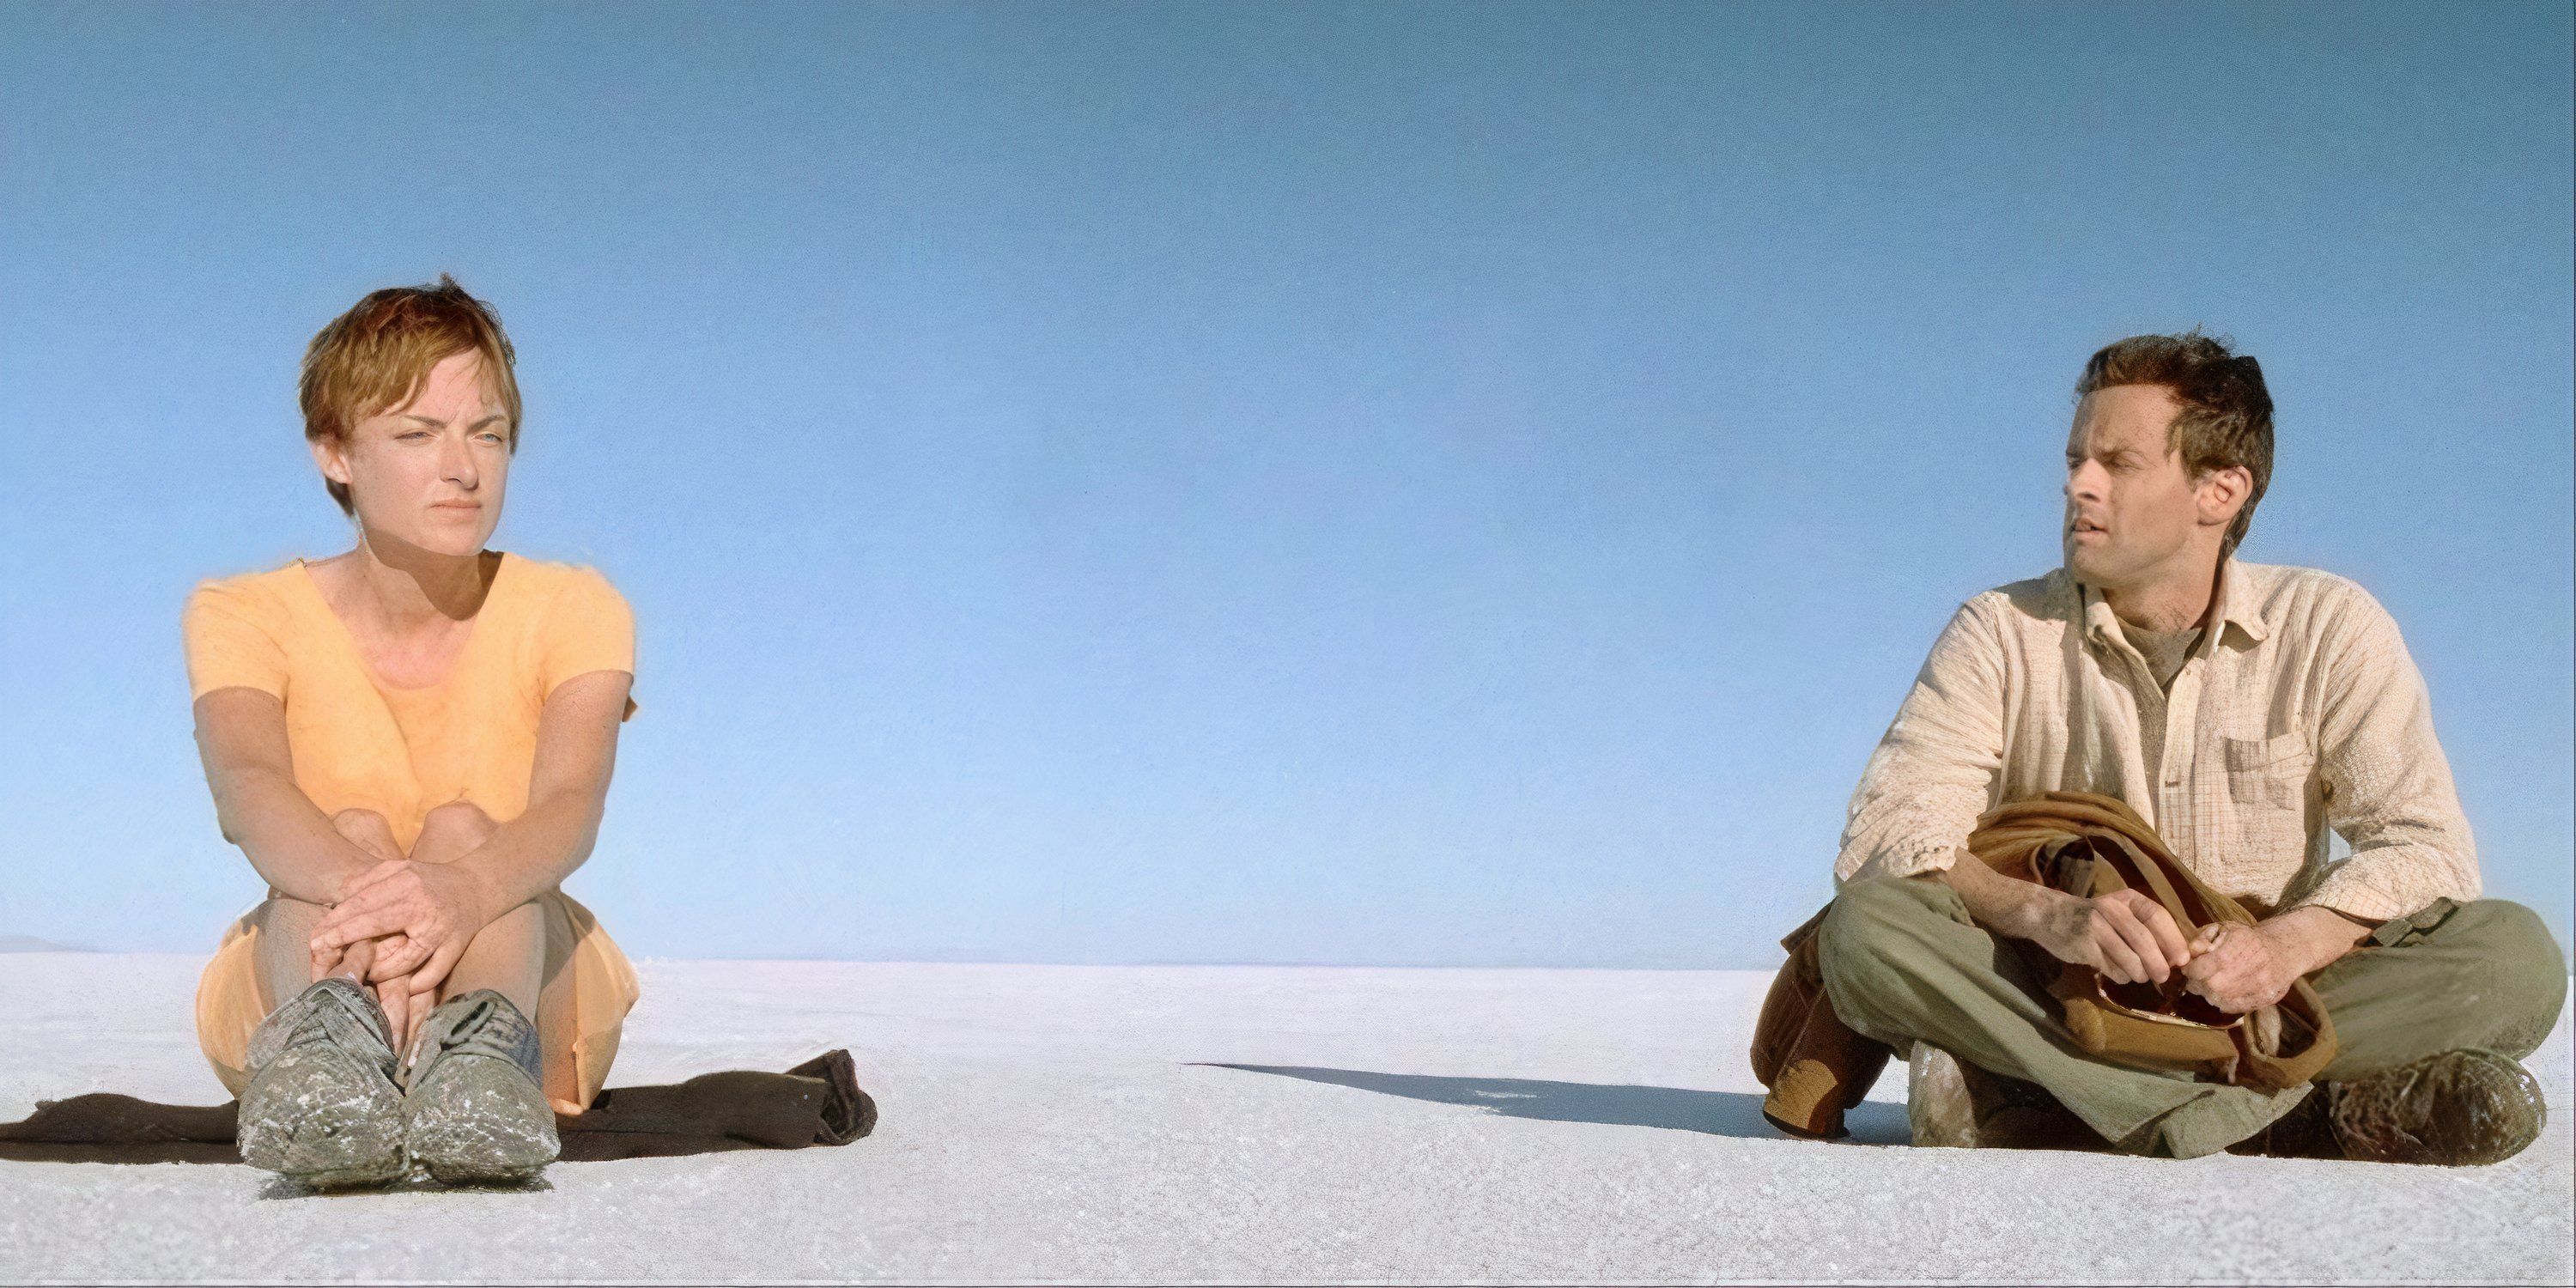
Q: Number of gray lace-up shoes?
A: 2